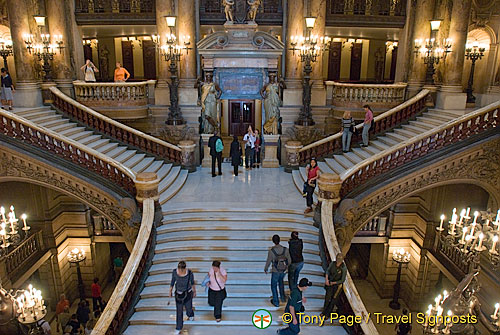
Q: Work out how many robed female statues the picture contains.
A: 2